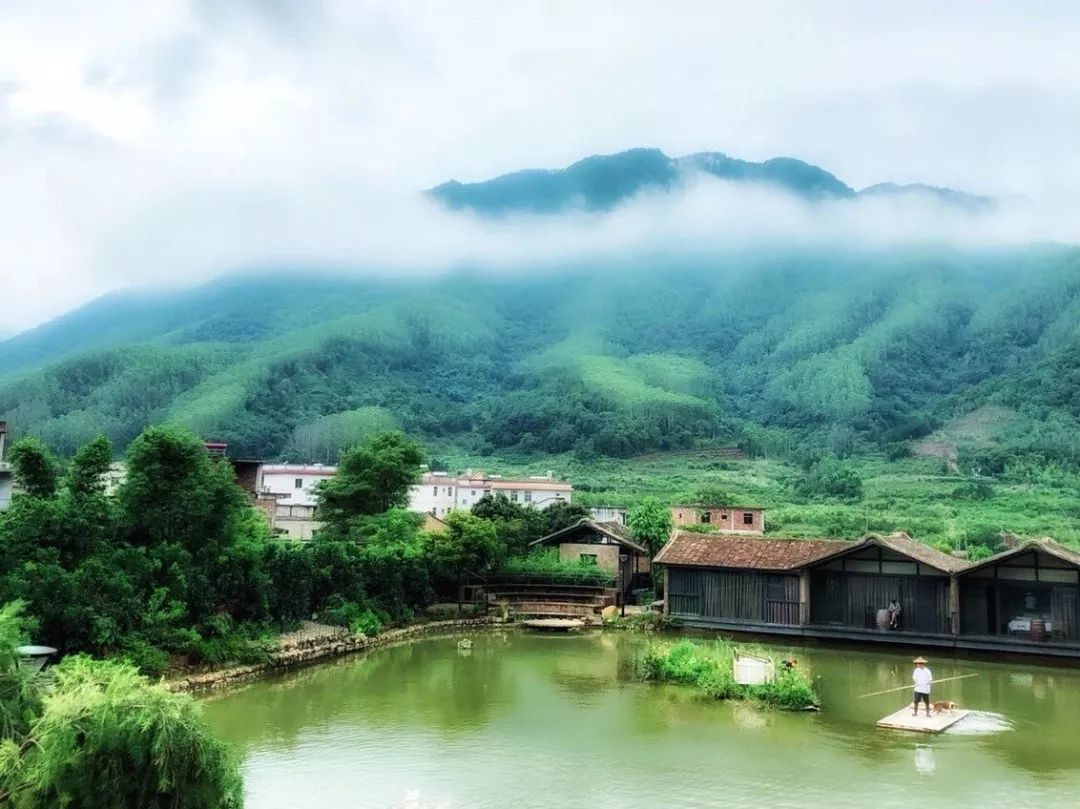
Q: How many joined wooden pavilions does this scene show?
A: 3